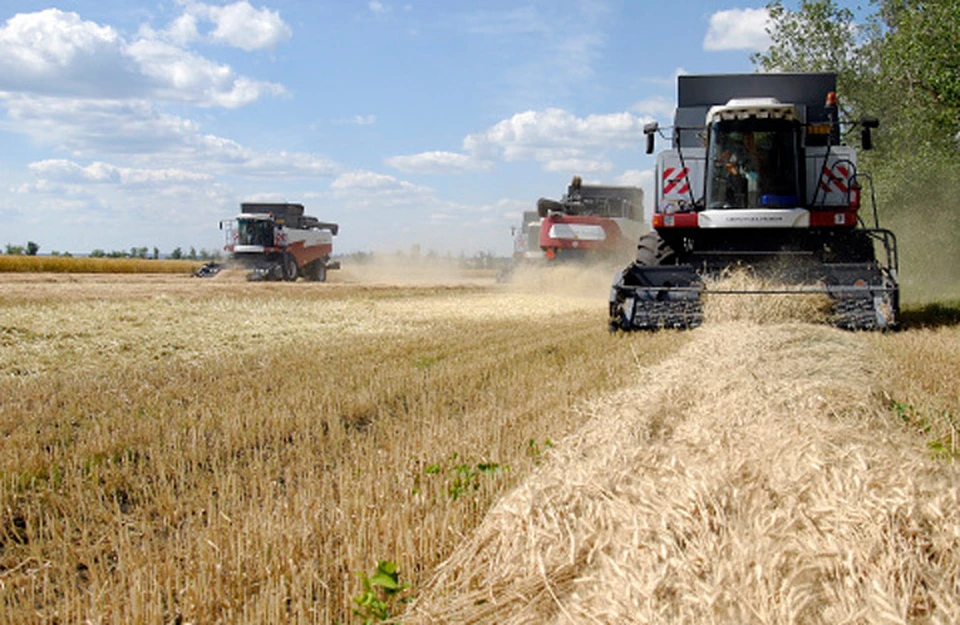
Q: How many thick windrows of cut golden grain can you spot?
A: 1